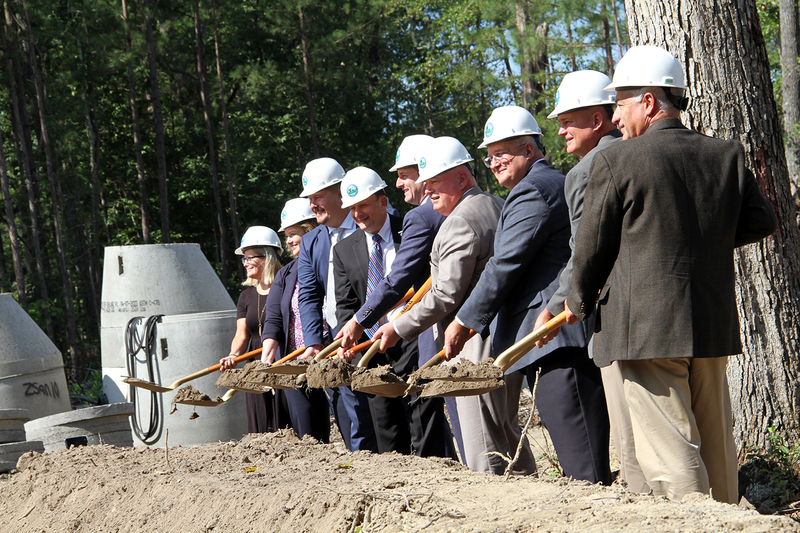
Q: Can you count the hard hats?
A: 9